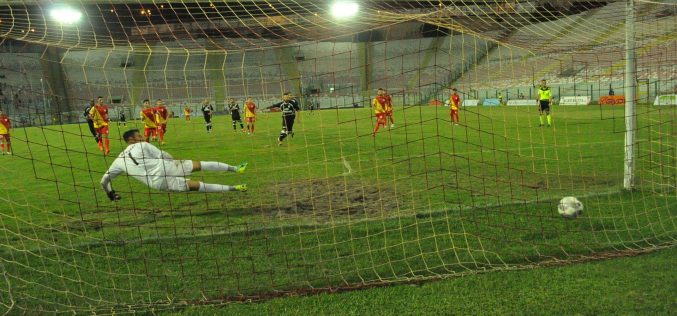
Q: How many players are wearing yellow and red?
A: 9